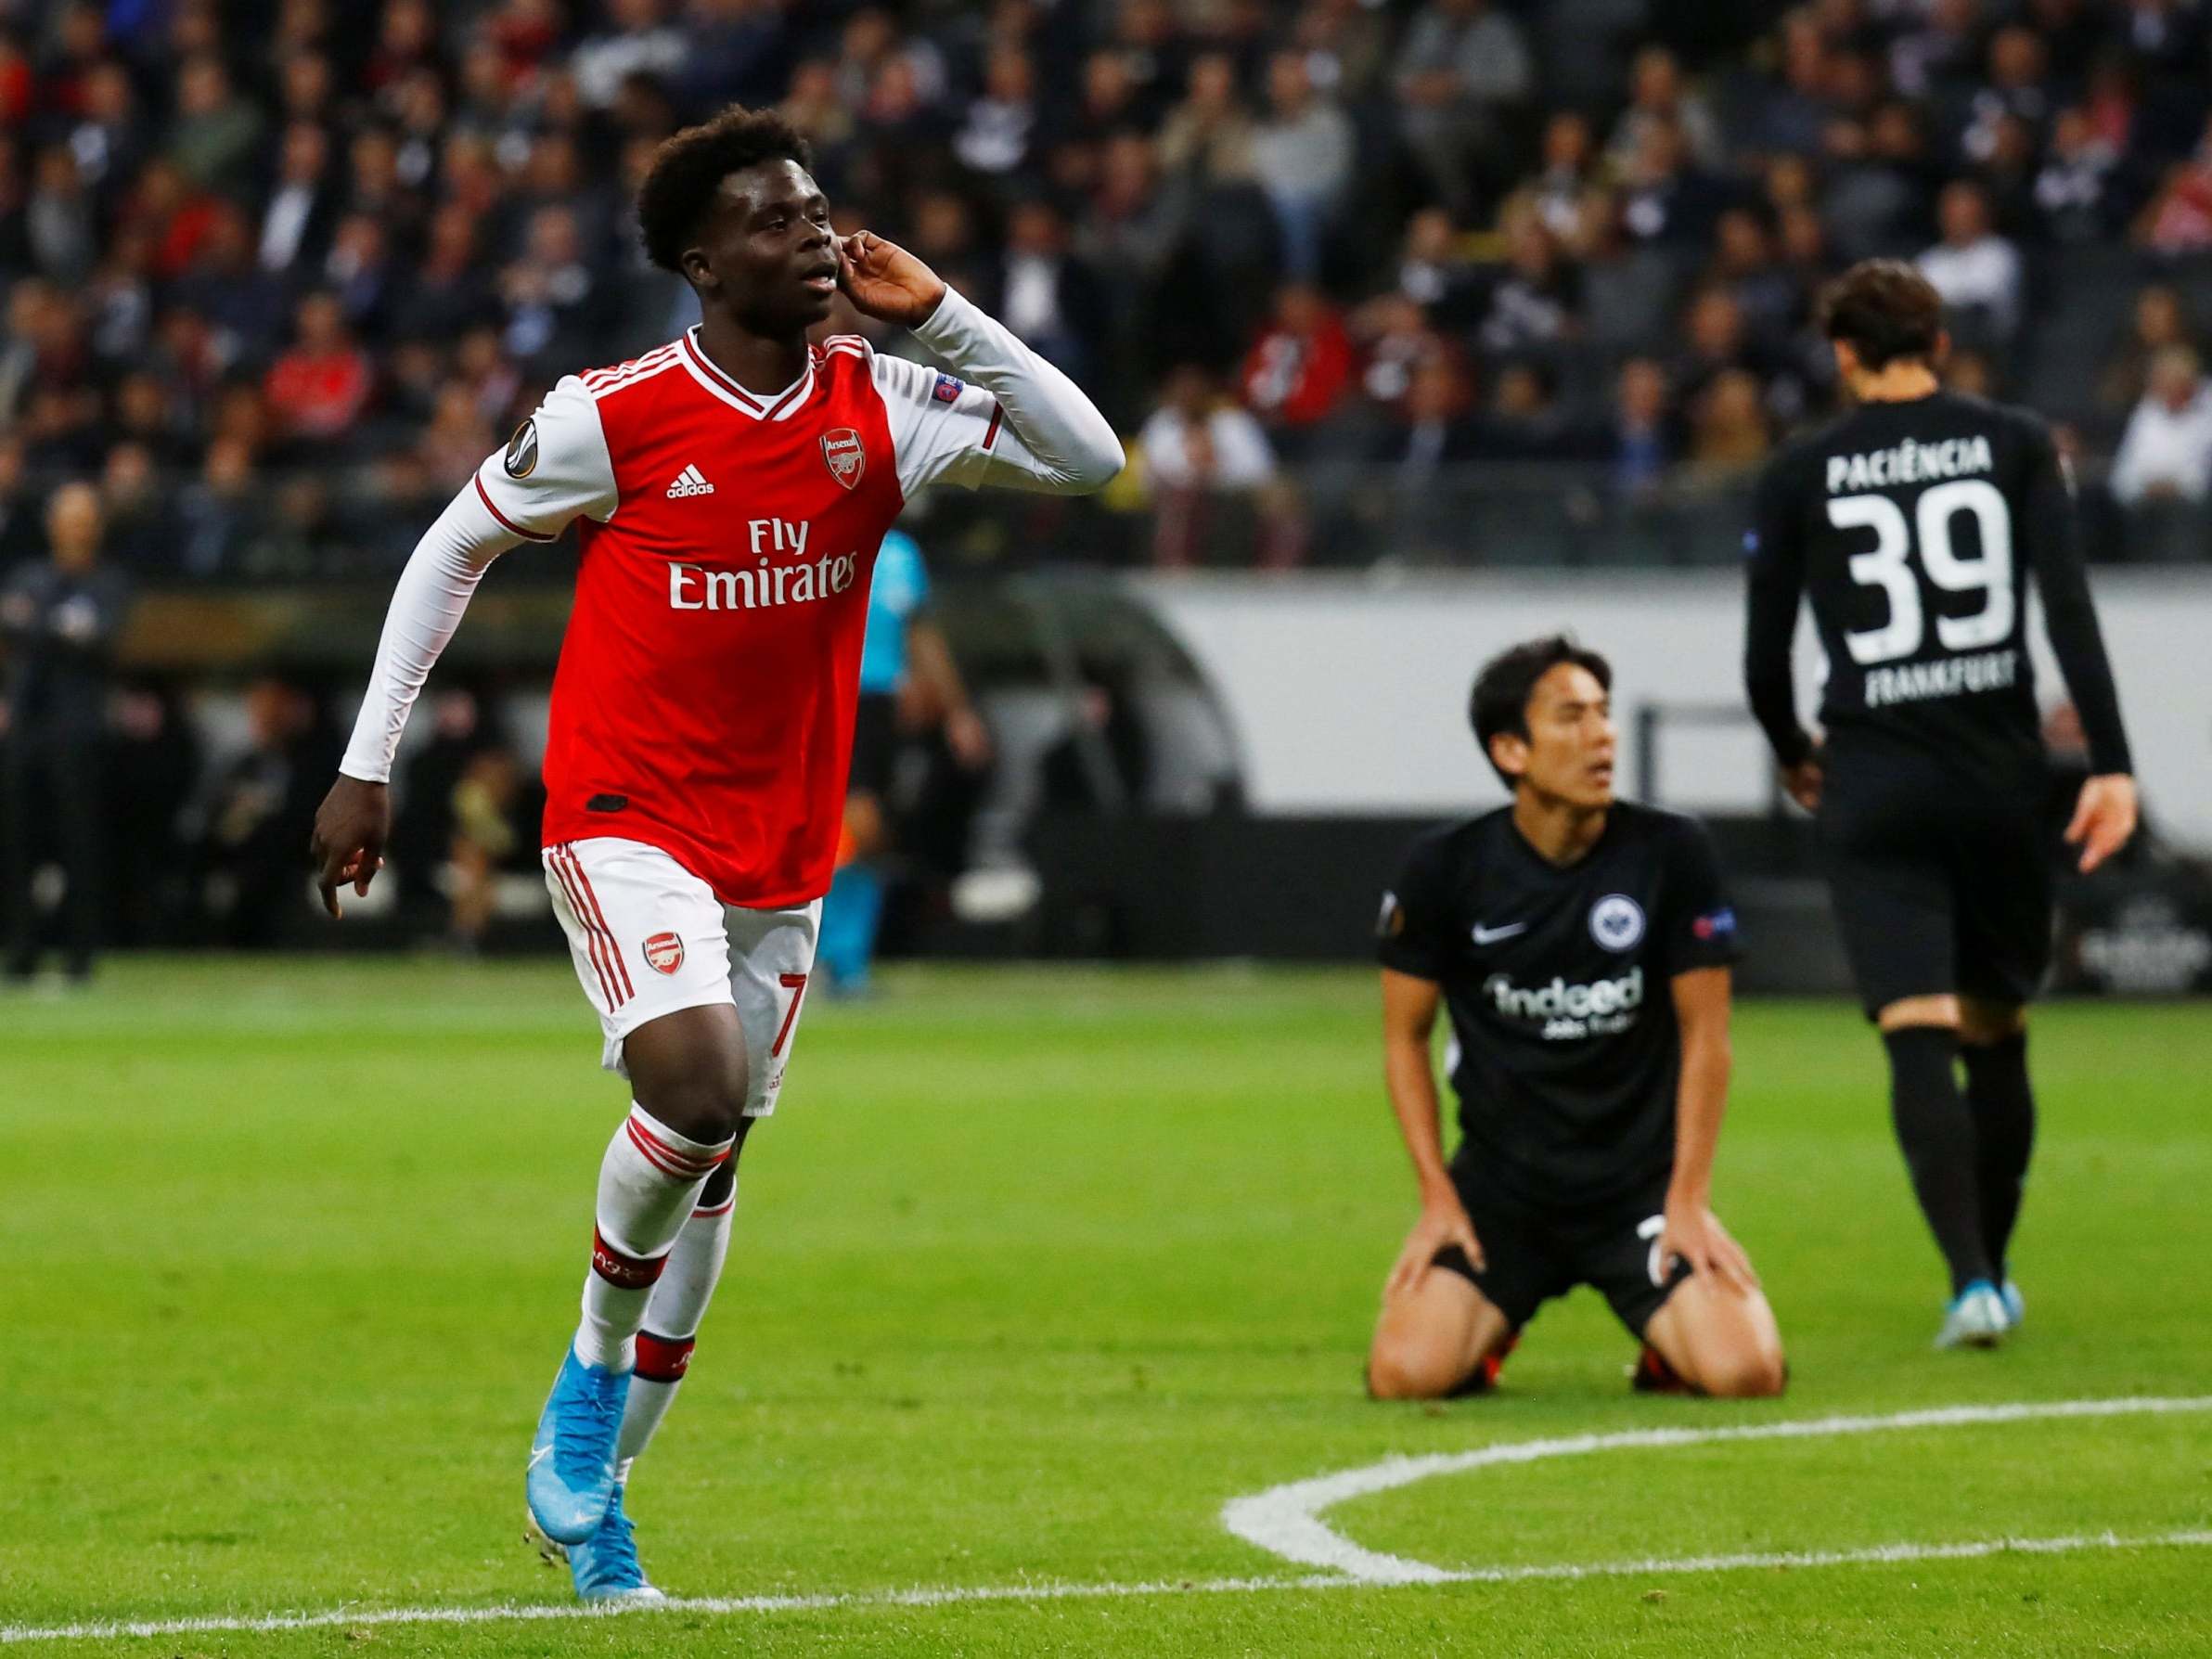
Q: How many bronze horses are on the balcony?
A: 0